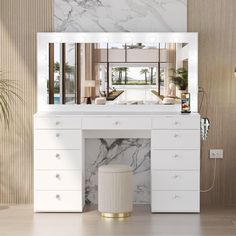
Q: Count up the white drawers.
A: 11